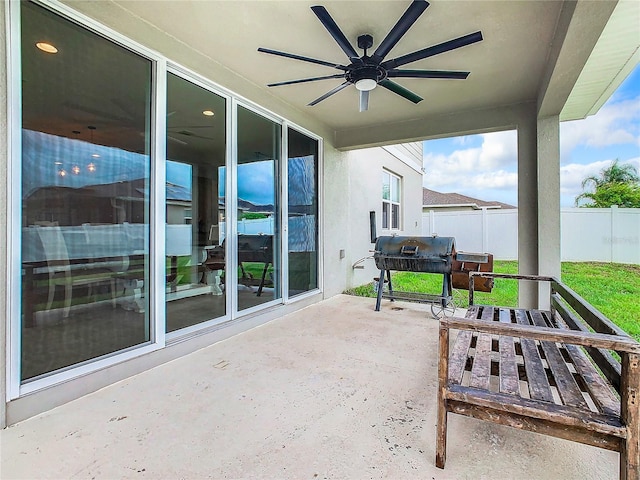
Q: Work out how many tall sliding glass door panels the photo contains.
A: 4